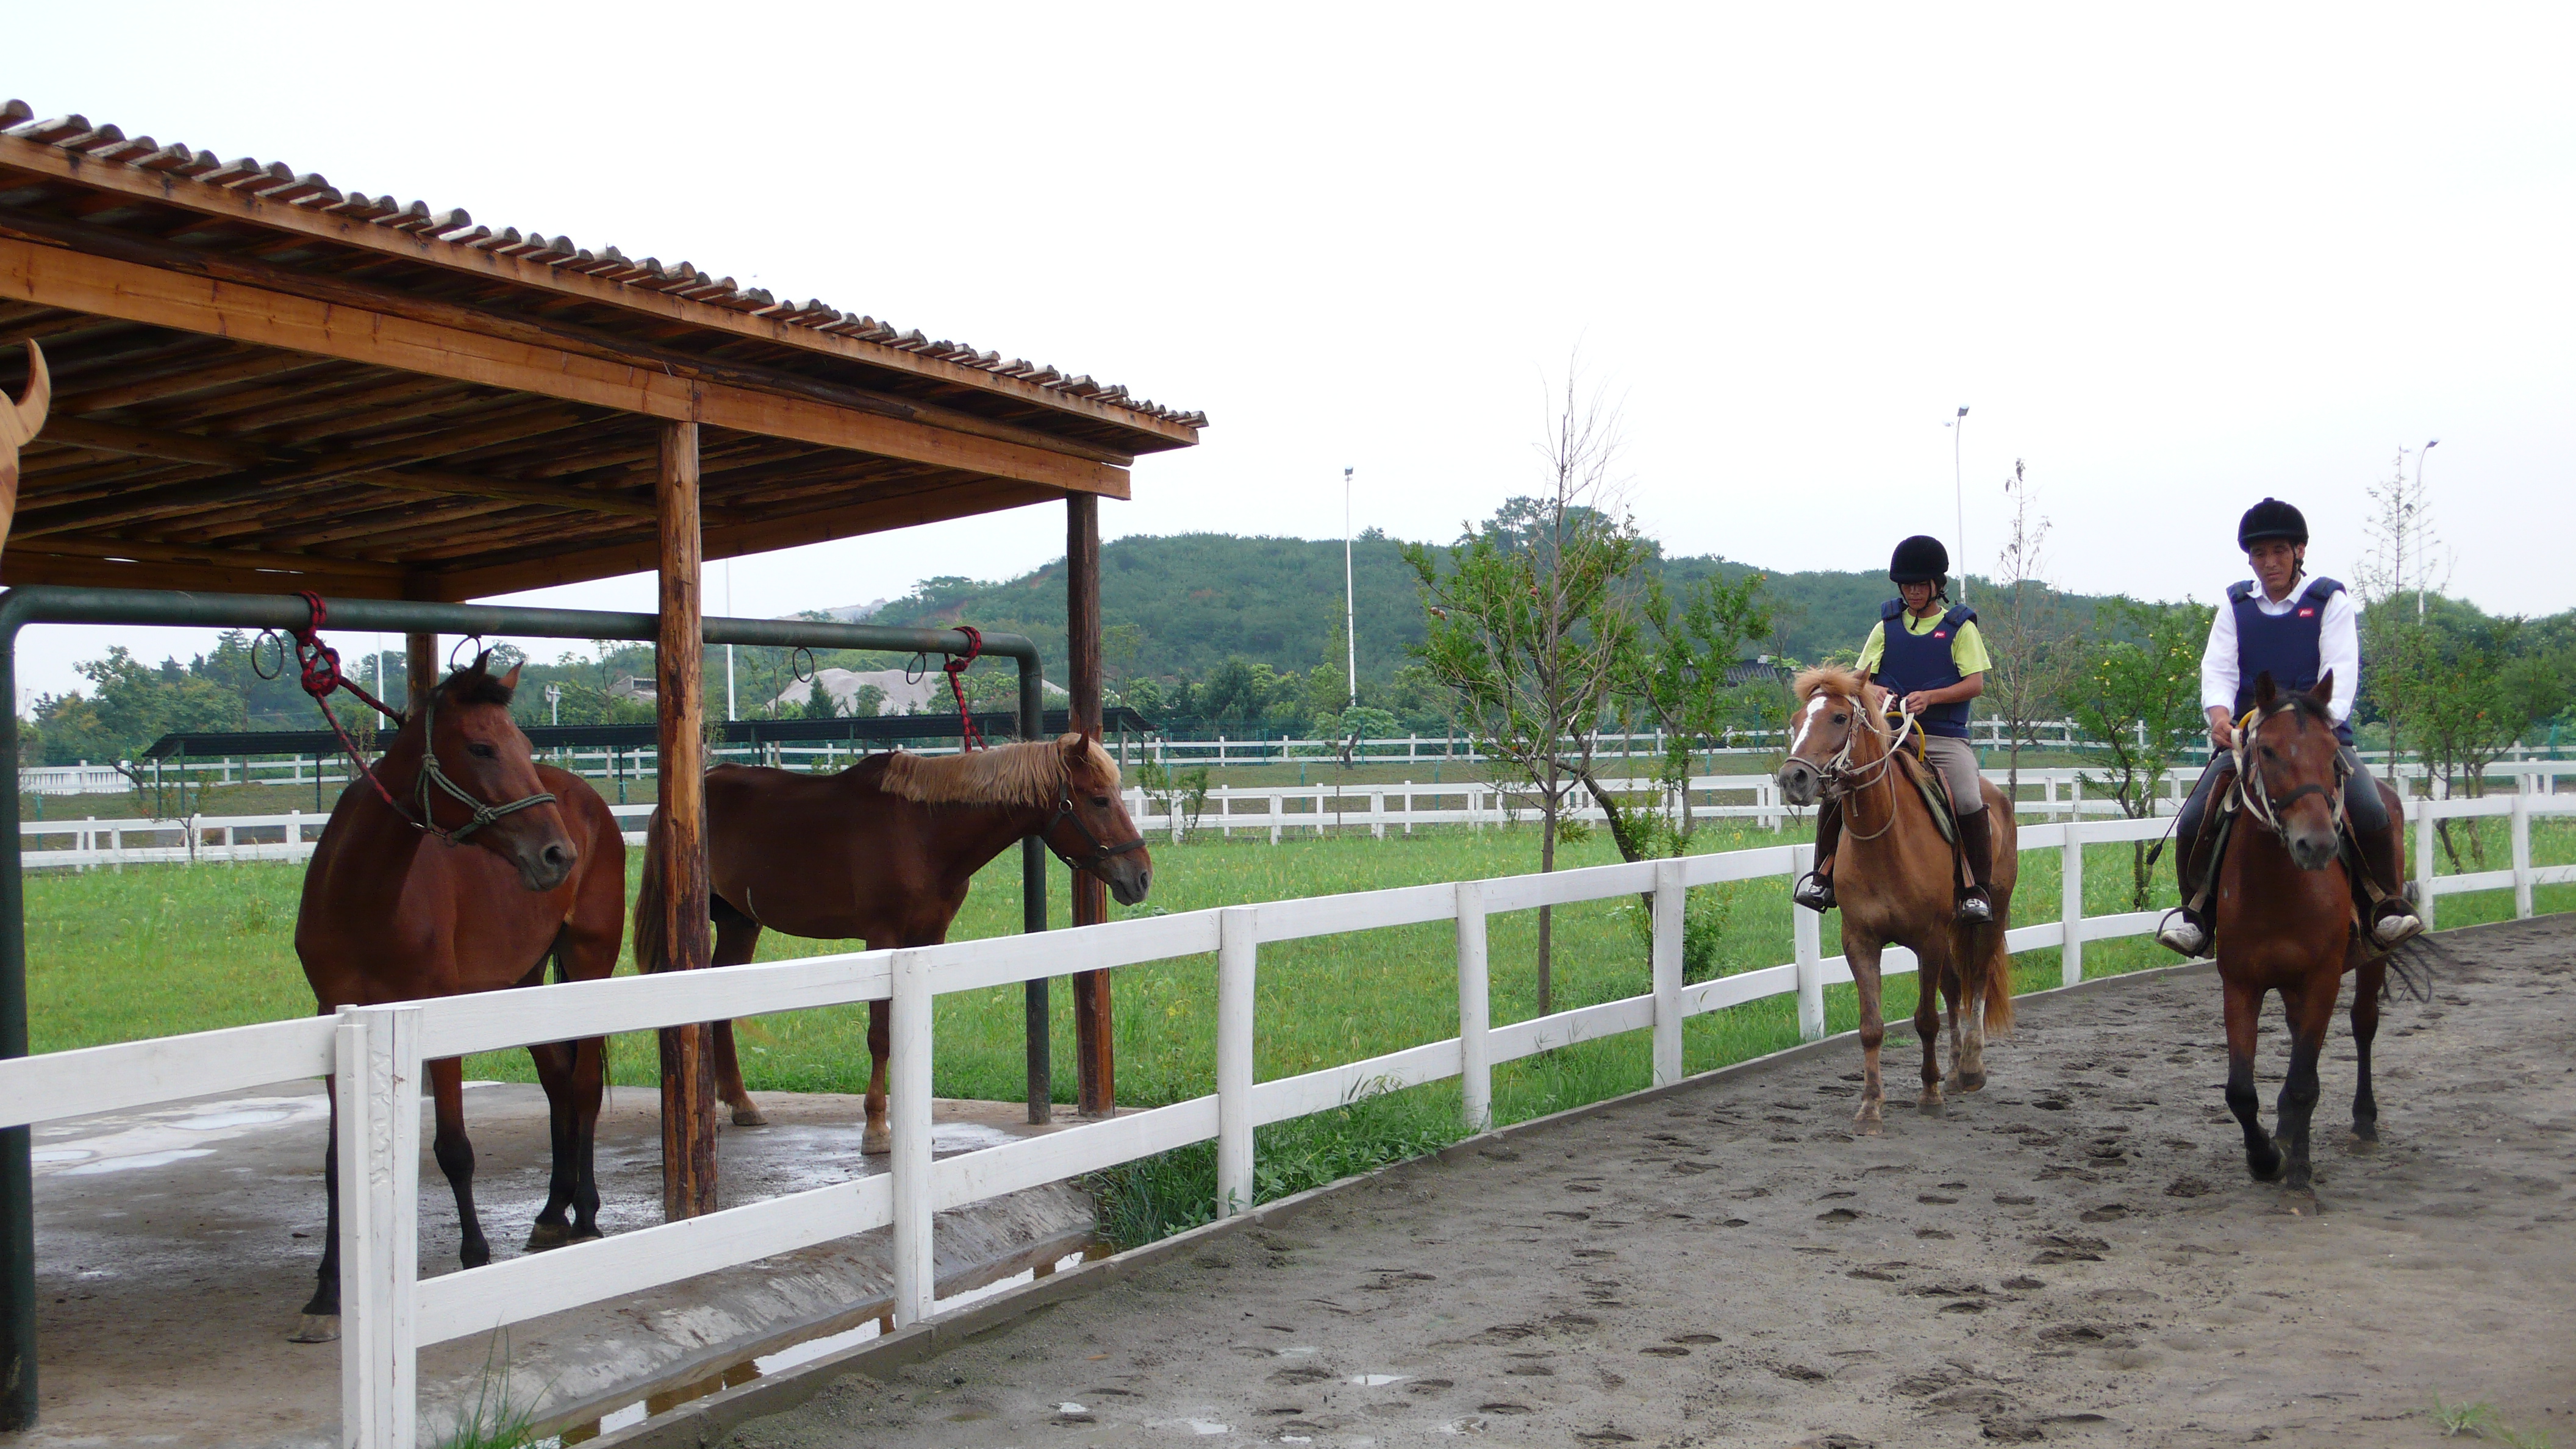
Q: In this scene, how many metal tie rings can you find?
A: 4